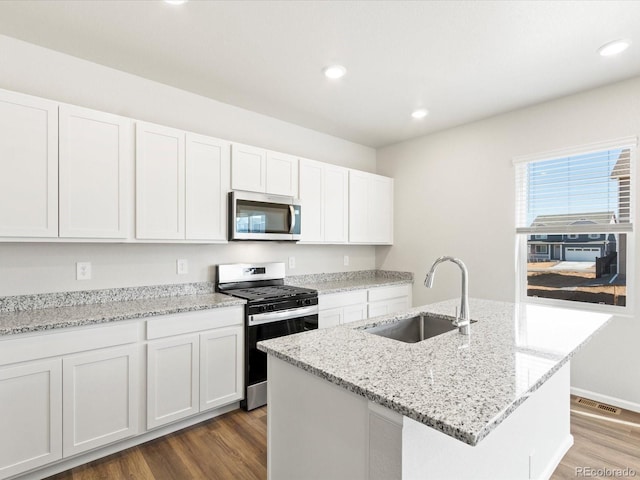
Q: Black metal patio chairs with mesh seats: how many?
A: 0